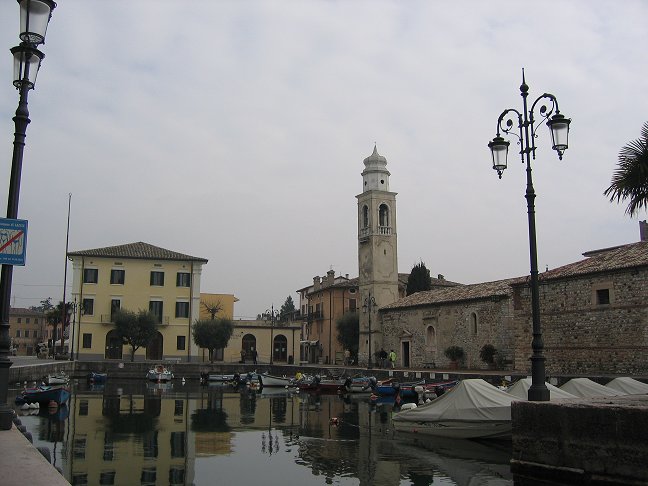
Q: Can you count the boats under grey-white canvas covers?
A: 4